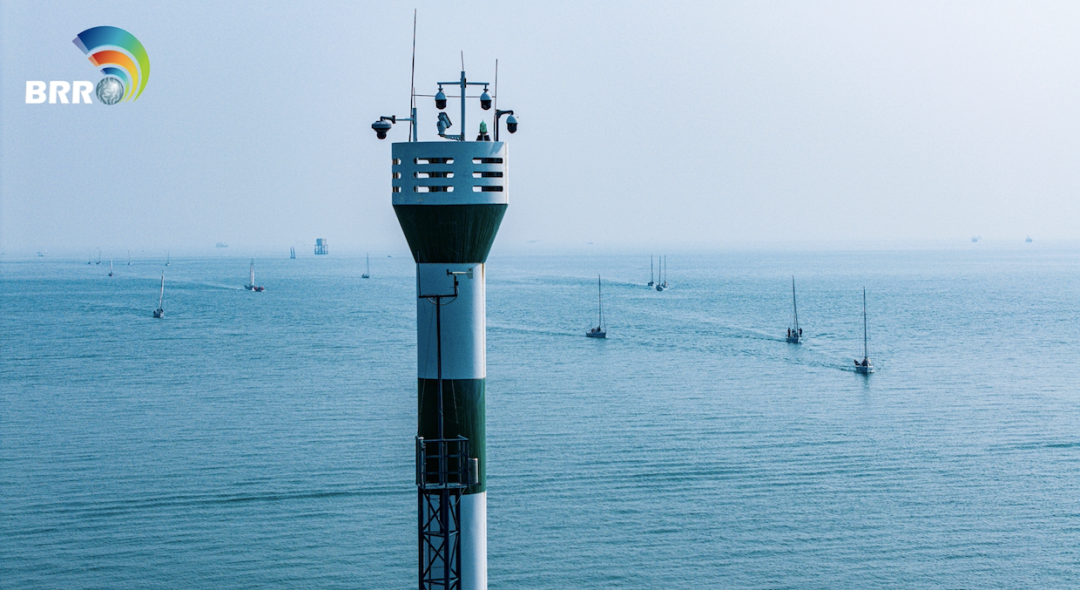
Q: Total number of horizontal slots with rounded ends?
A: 9